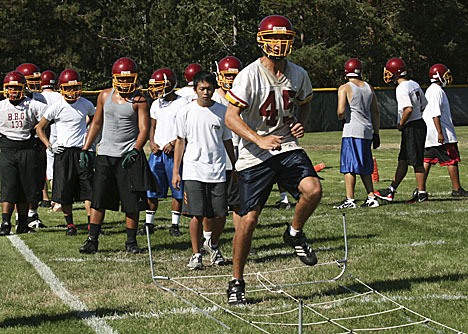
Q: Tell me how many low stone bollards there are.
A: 0